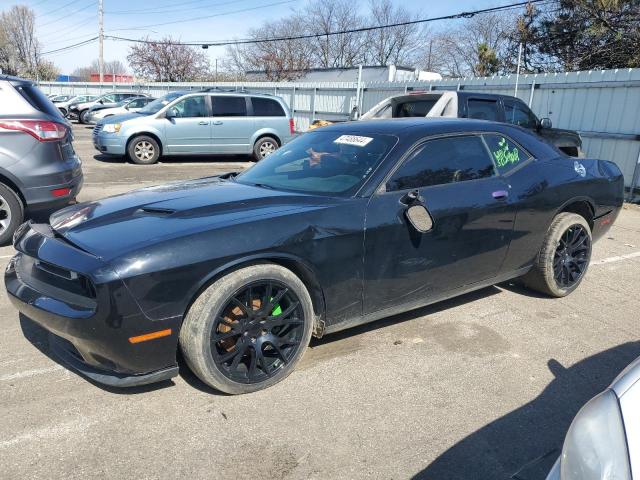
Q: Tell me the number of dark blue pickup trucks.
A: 1